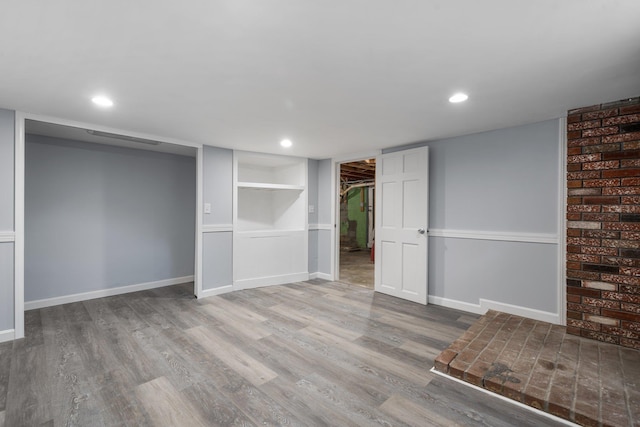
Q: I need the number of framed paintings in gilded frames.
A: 0